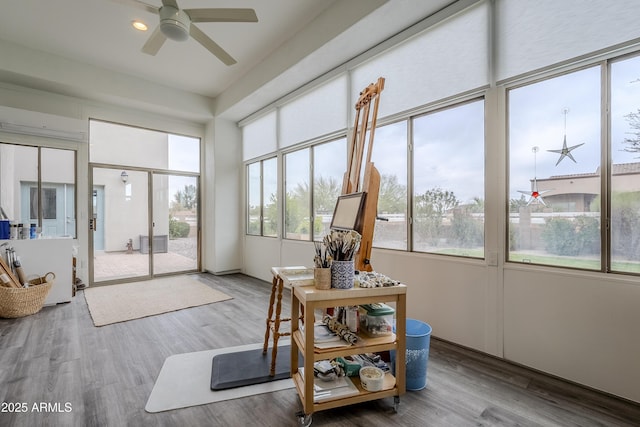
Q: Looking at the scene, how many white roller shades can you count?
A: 4